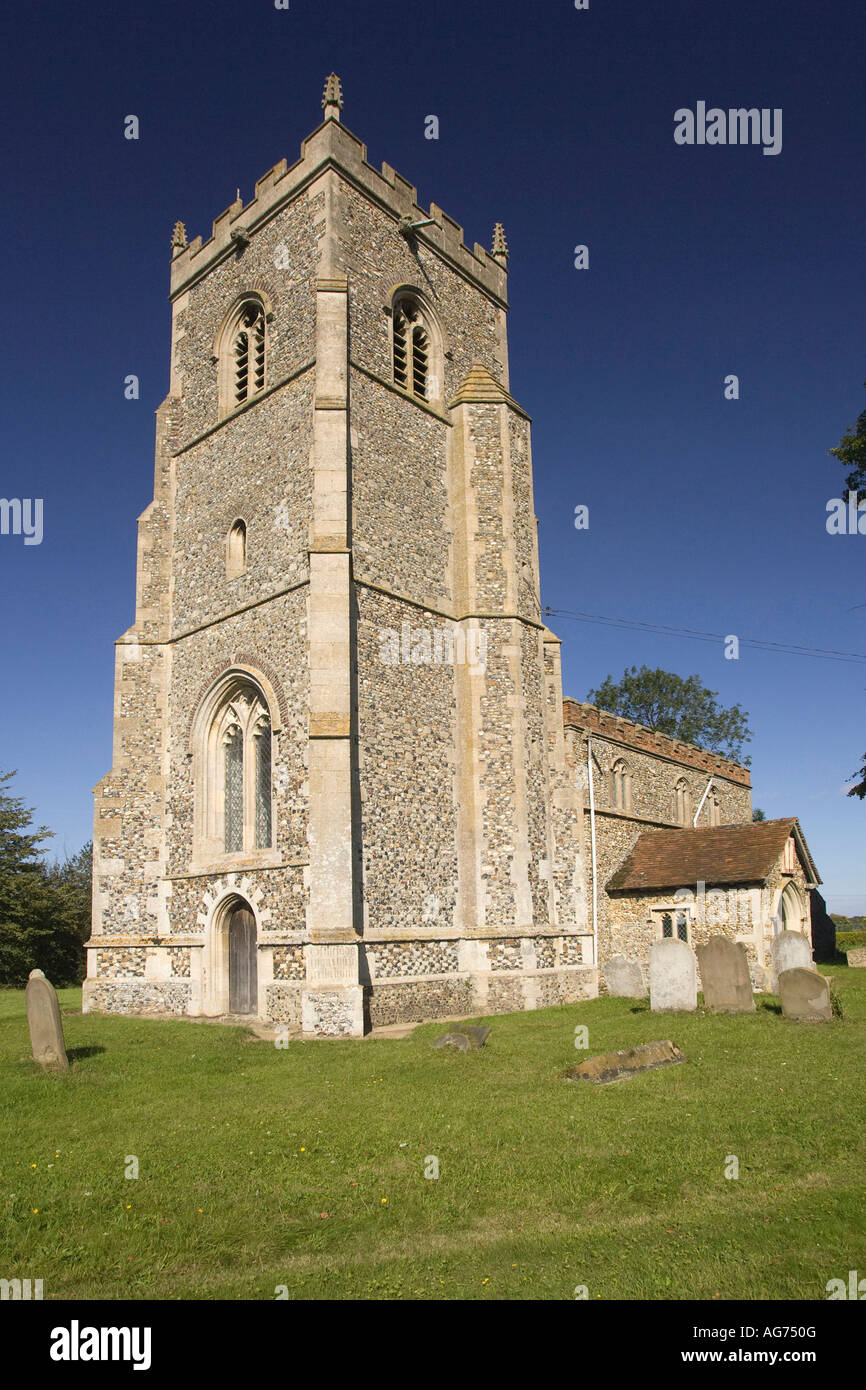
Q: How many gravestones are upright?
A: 6